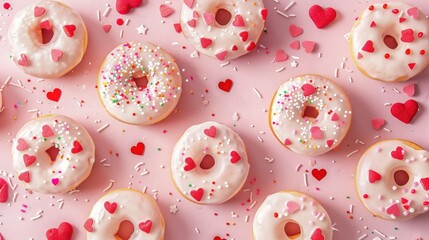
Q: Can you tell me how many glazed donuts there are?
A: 10